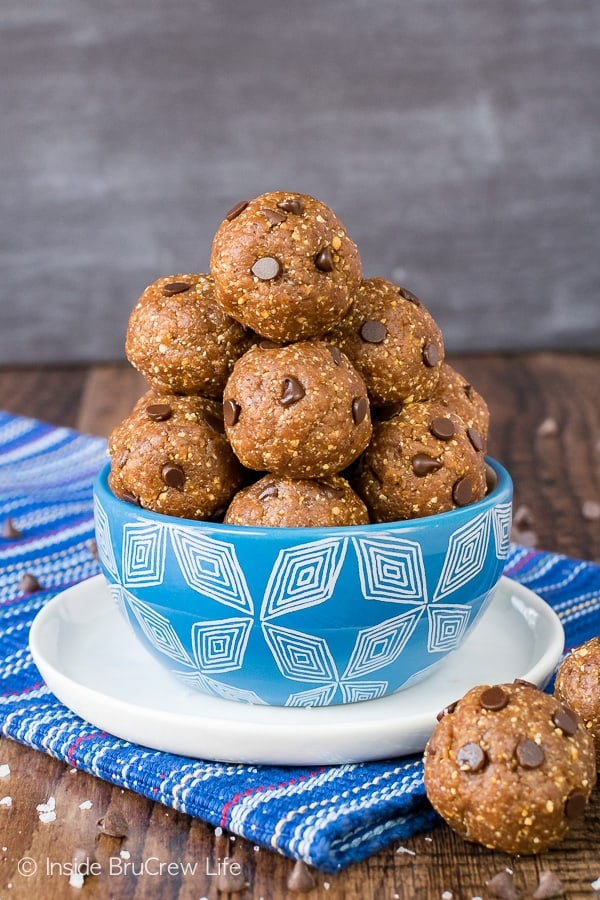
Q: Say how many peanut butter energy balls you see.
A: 10